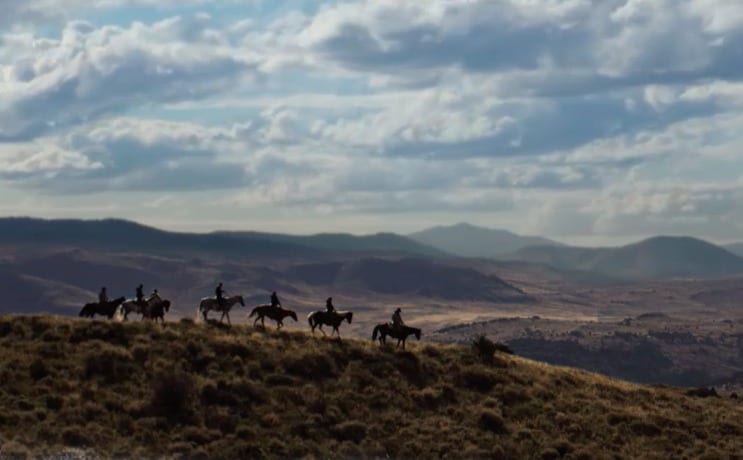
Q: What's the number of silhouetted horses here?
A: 7